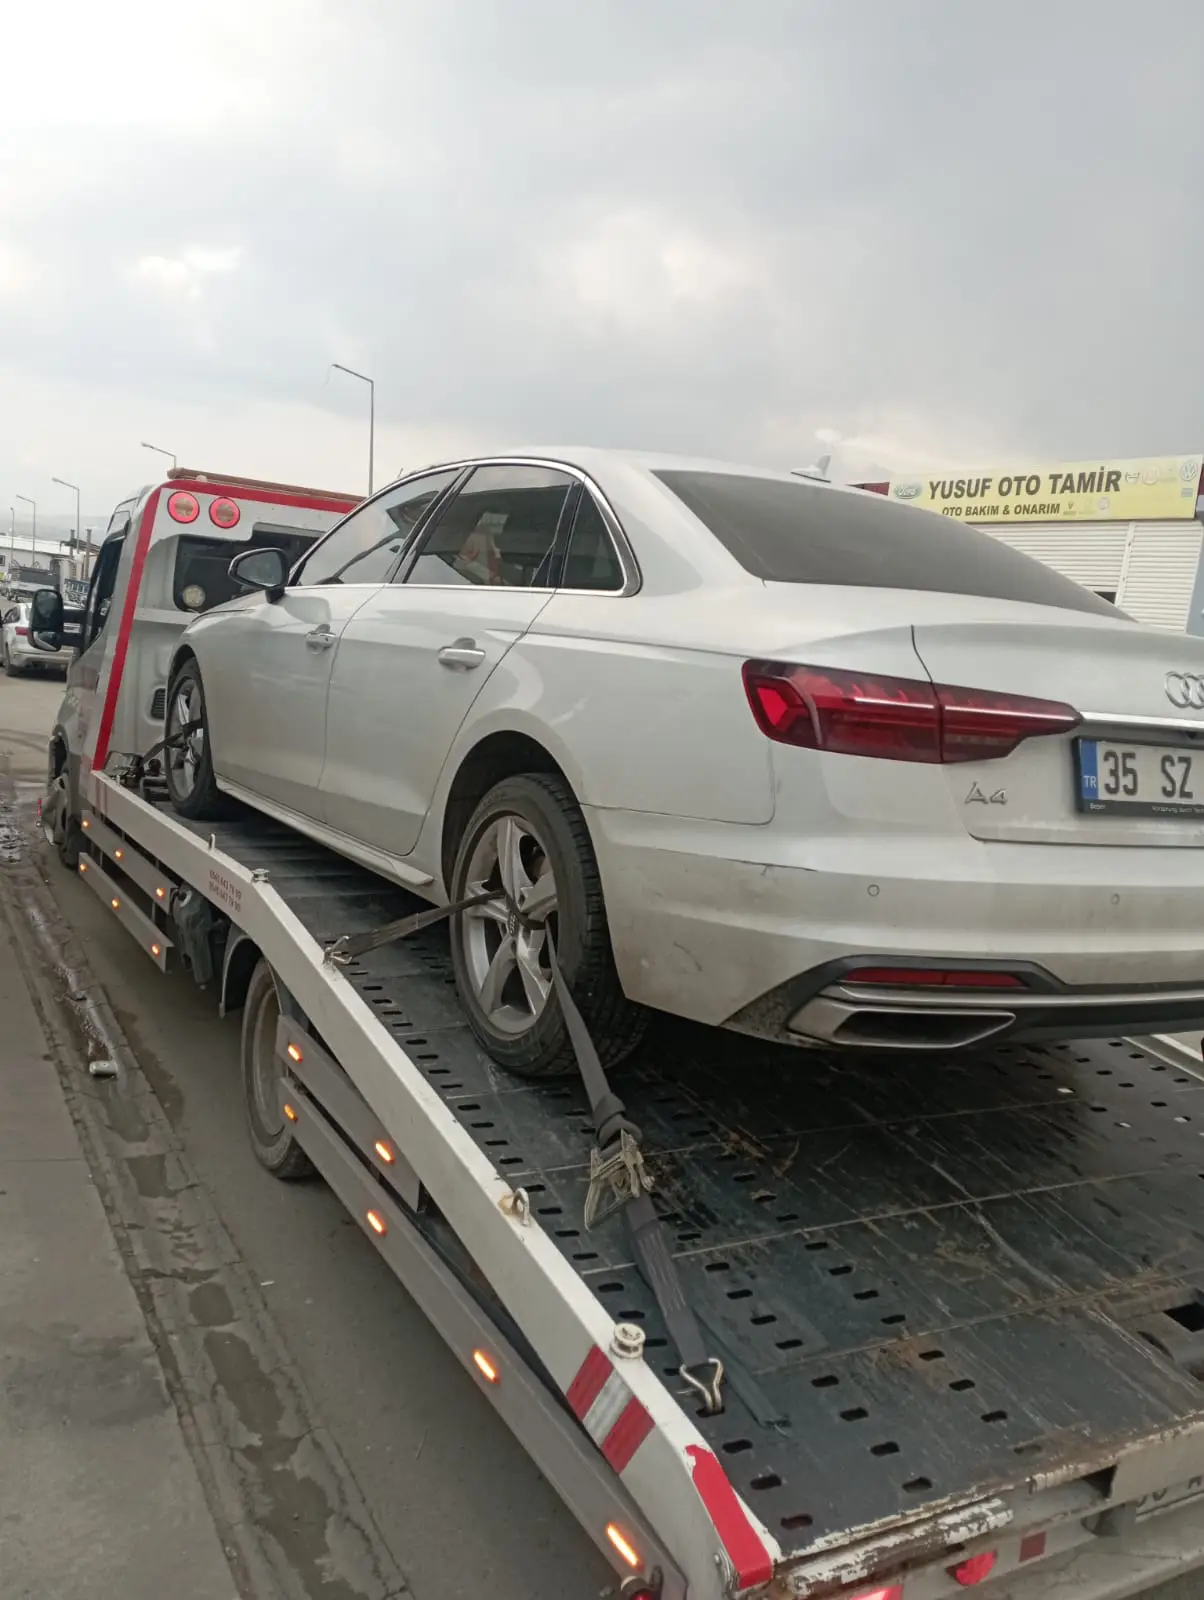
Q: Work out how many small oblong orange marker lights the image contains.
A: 12